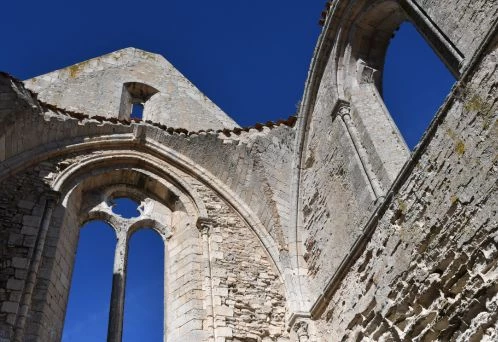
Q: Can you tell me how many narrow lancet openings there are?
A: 2